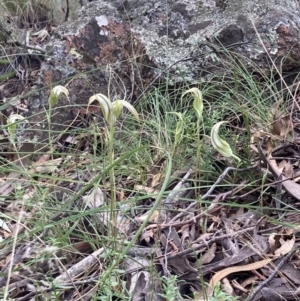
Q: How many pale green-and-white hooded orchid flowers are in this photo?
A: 7